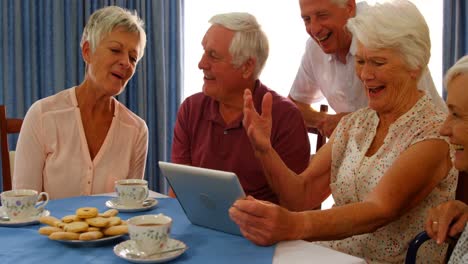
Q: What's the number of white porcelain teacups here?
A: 3